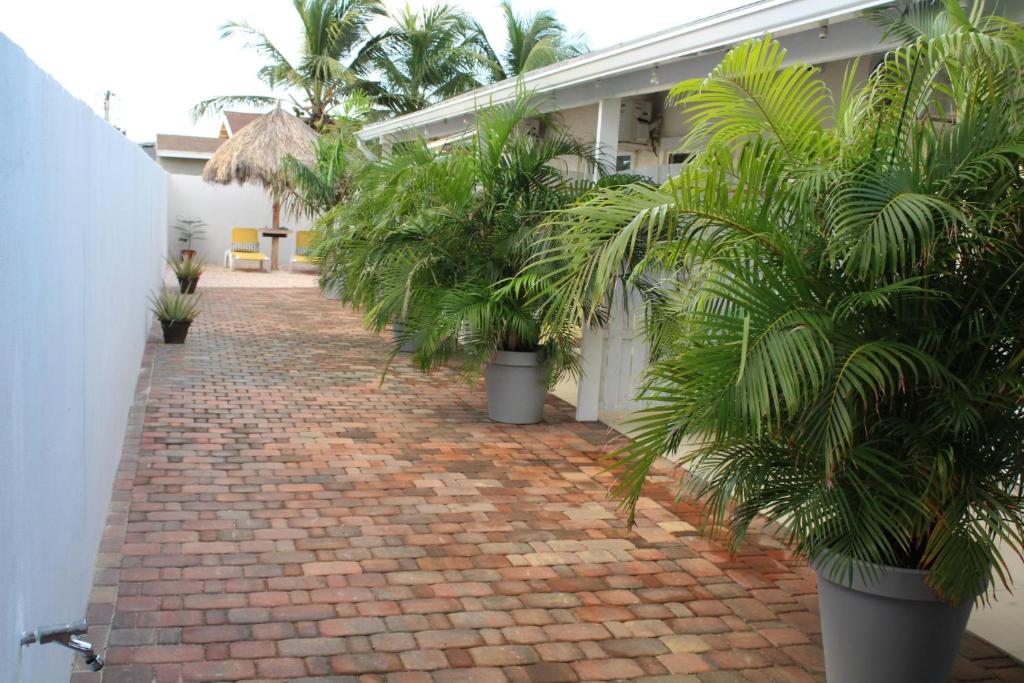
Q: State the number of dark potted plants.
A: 2